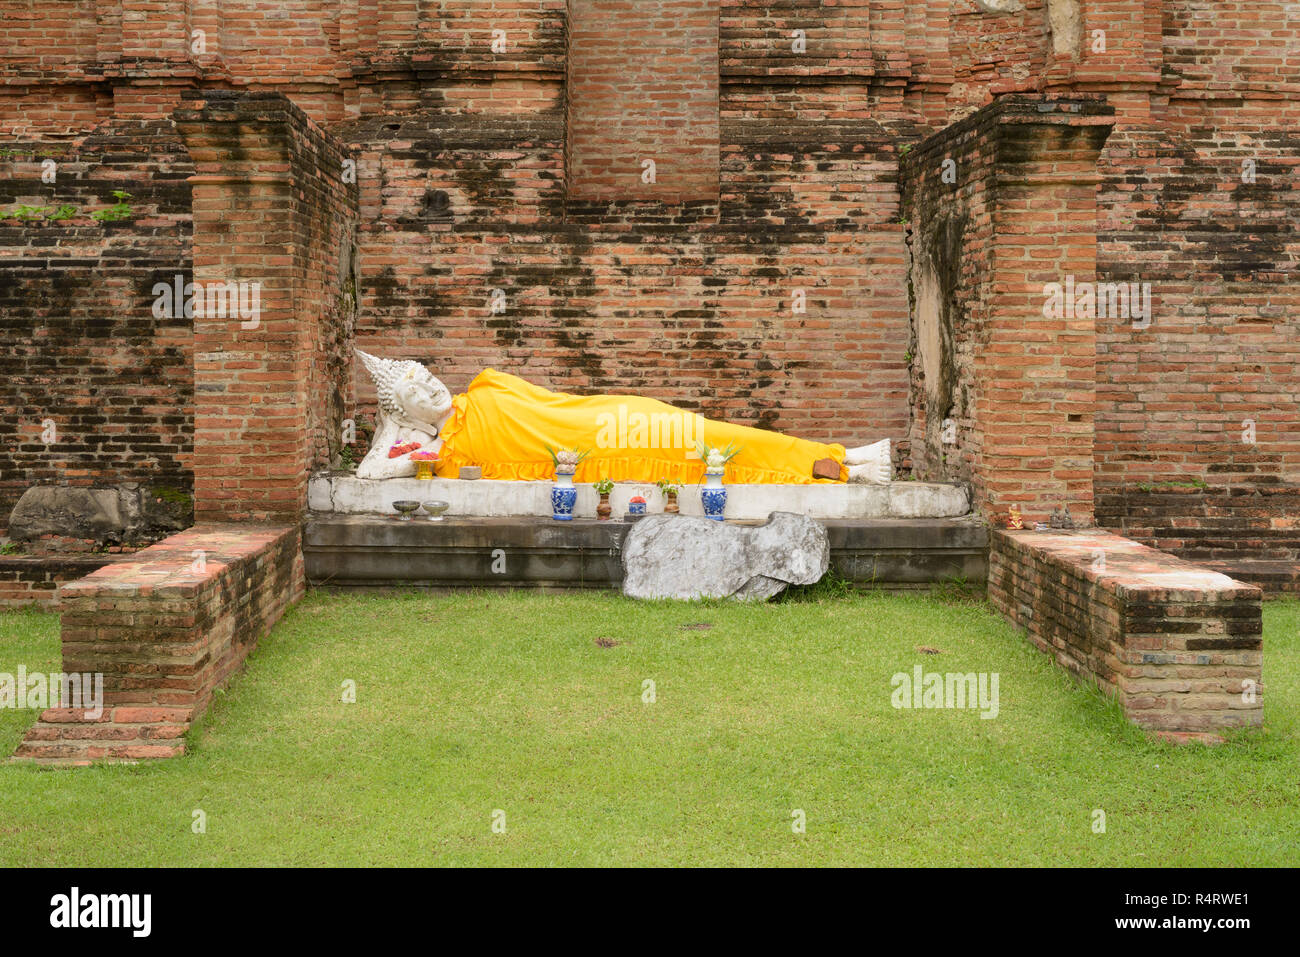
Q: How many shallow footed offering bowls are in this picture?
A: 2